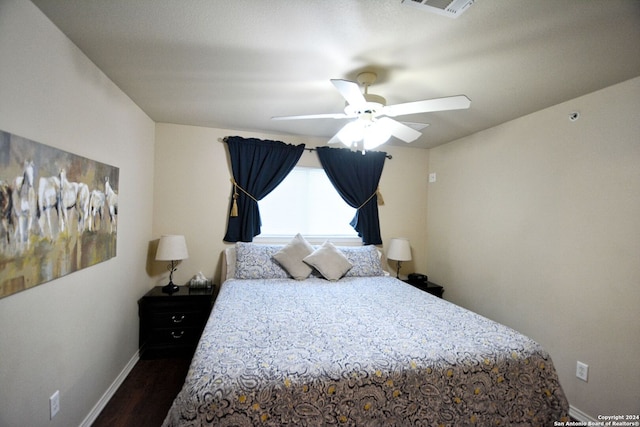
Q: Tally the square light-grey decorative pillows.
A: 2